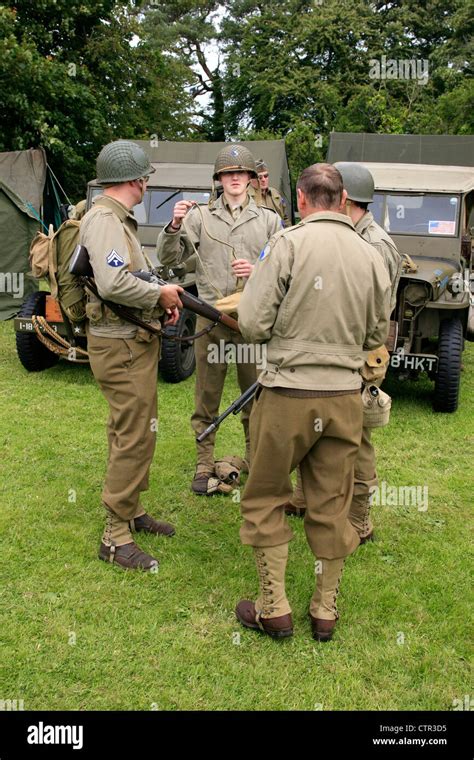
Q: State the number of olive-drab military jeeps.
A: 2